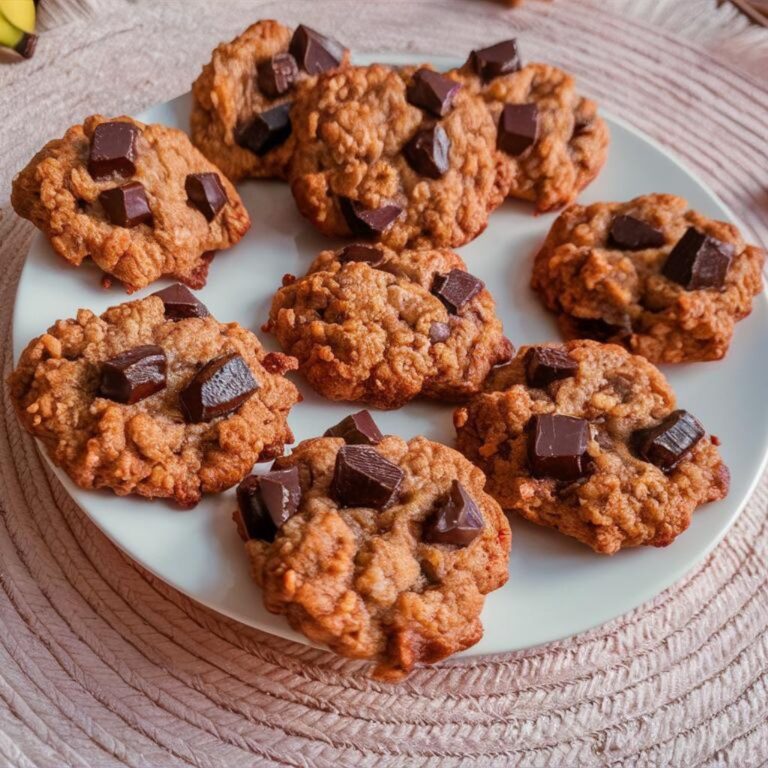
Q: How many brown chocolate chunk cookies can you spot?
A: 9